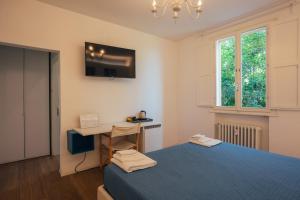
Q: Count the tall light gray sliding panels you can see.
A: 2